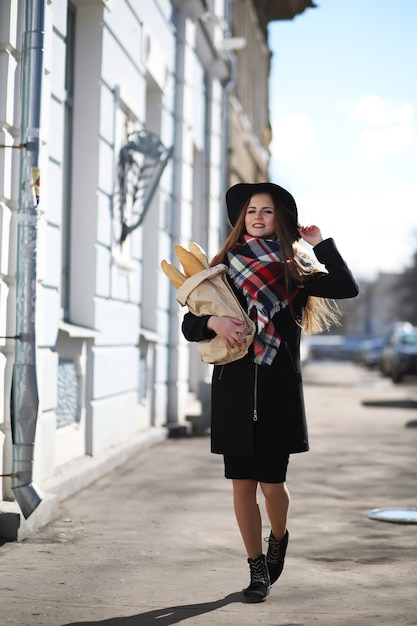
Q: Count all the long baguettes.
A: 3